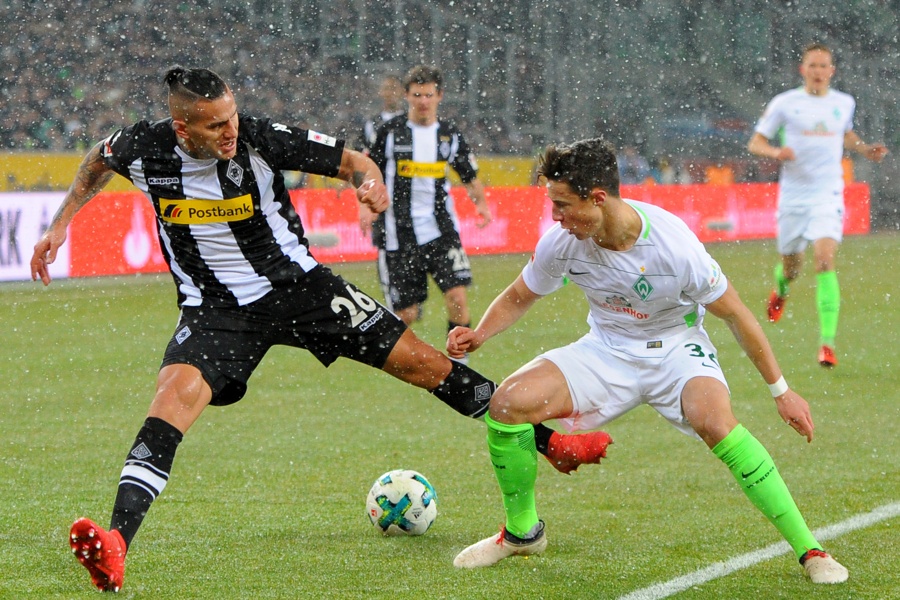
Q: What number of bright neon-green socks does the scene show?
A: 4